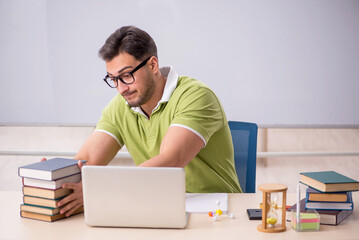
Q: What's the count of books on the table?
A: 10